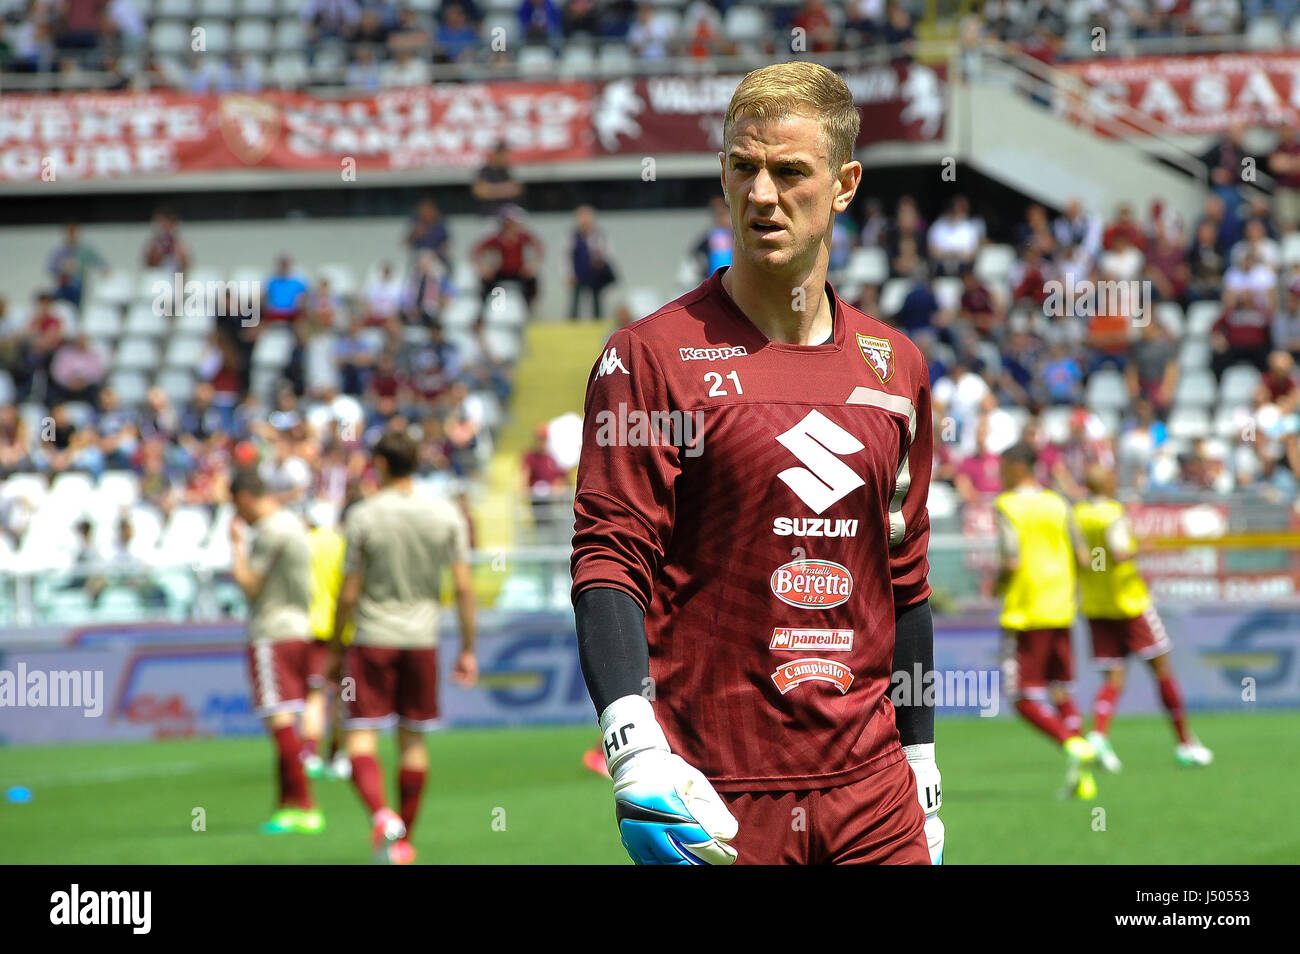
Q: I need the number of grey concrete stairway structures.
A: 1